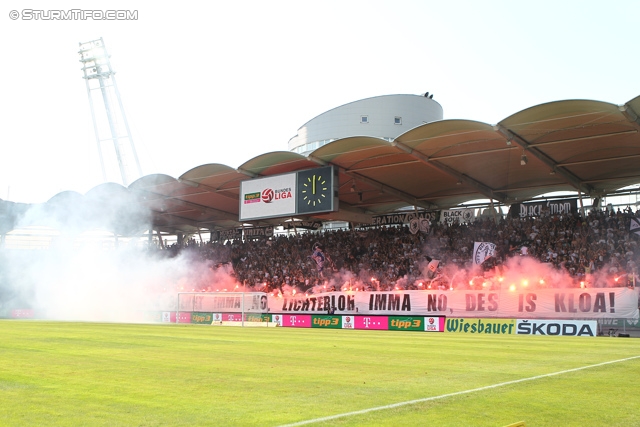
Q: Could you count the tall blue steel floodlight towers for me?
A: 1